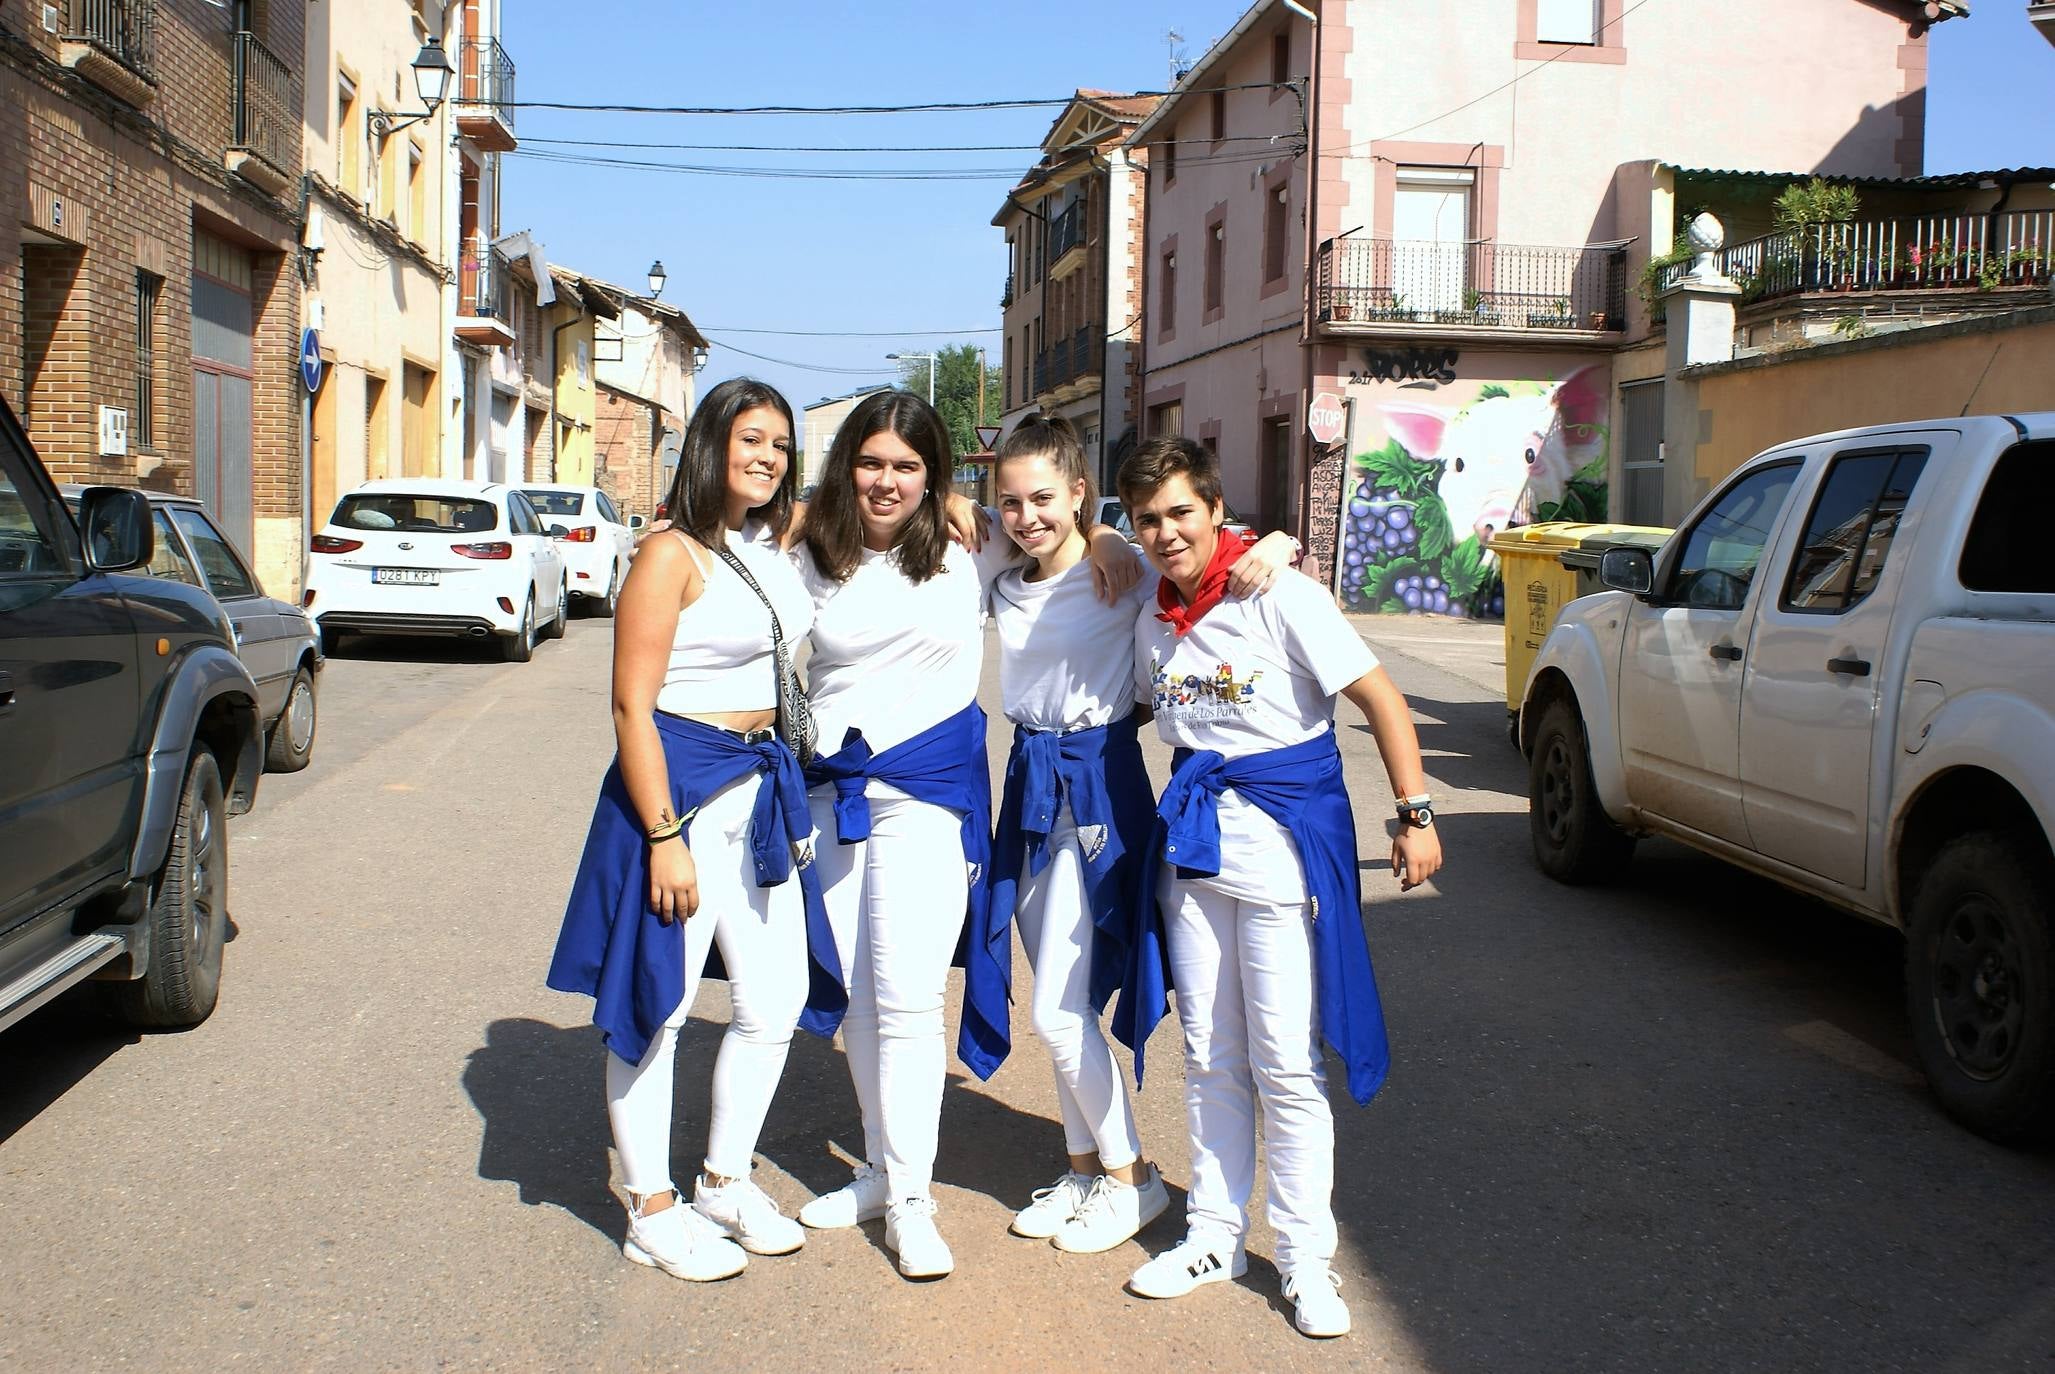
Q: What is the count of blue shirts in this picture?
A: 4